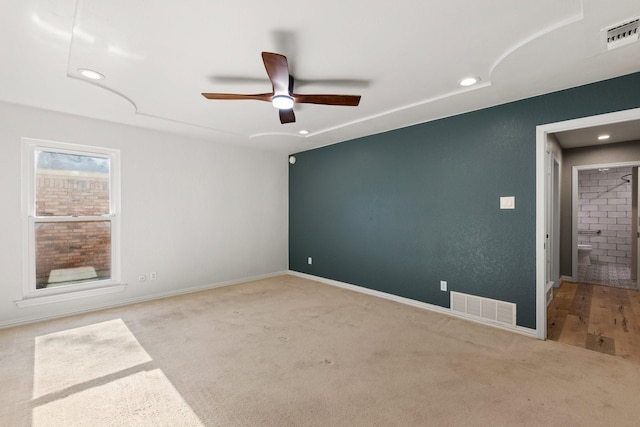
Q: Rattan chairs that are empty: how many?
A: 0